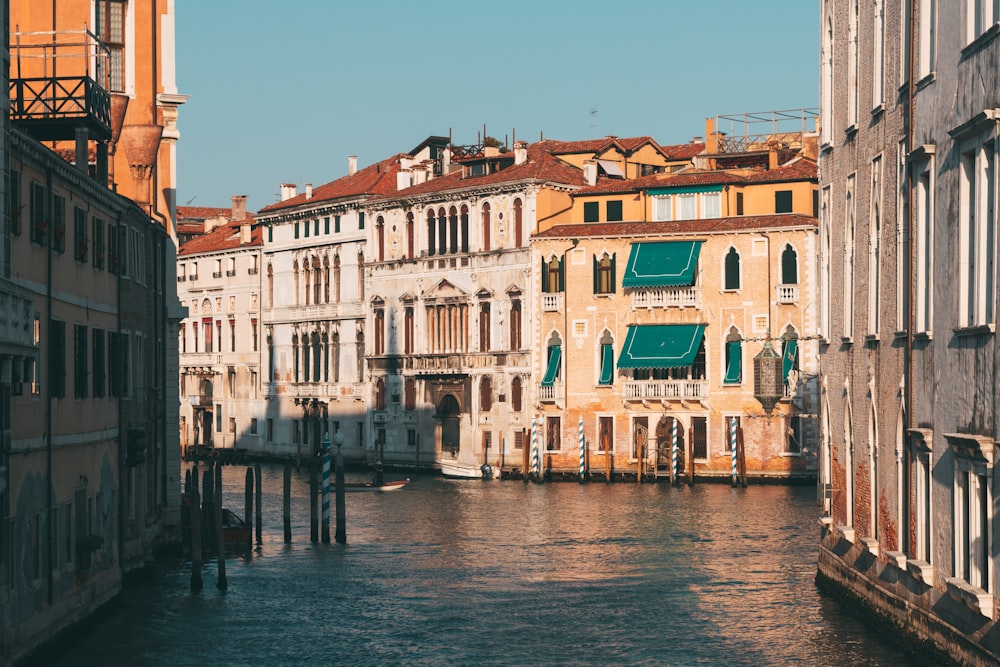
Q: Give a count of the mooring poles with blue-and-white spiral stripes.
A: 5